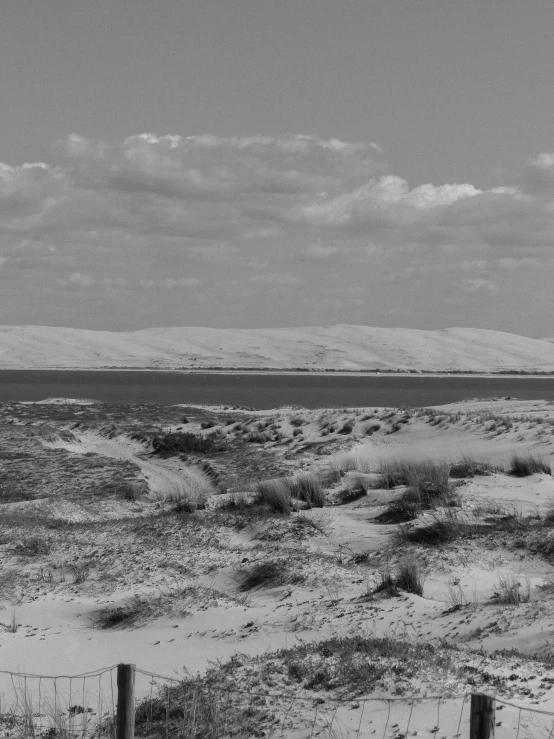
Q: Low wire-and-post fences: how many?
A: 1